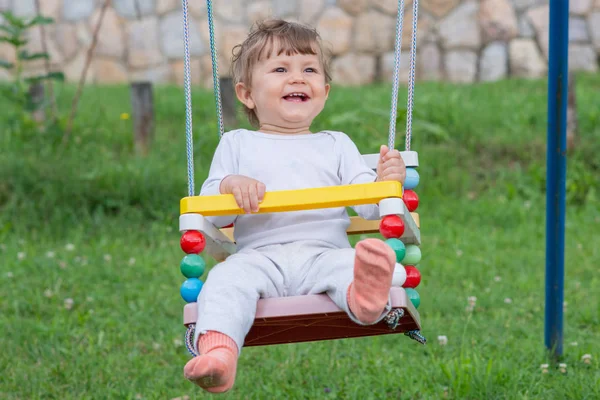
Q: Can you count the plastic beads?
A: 11